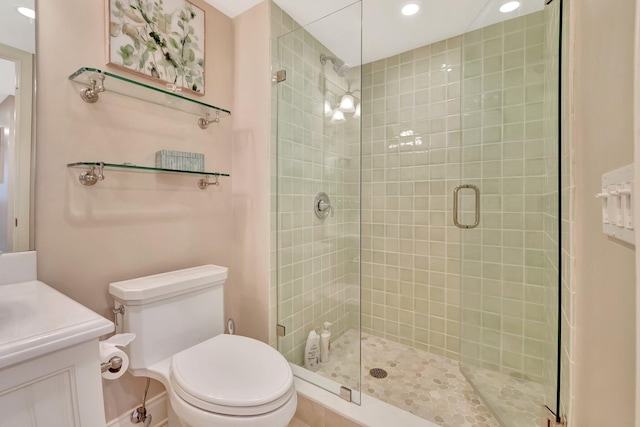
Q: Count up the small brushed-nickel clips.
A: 3